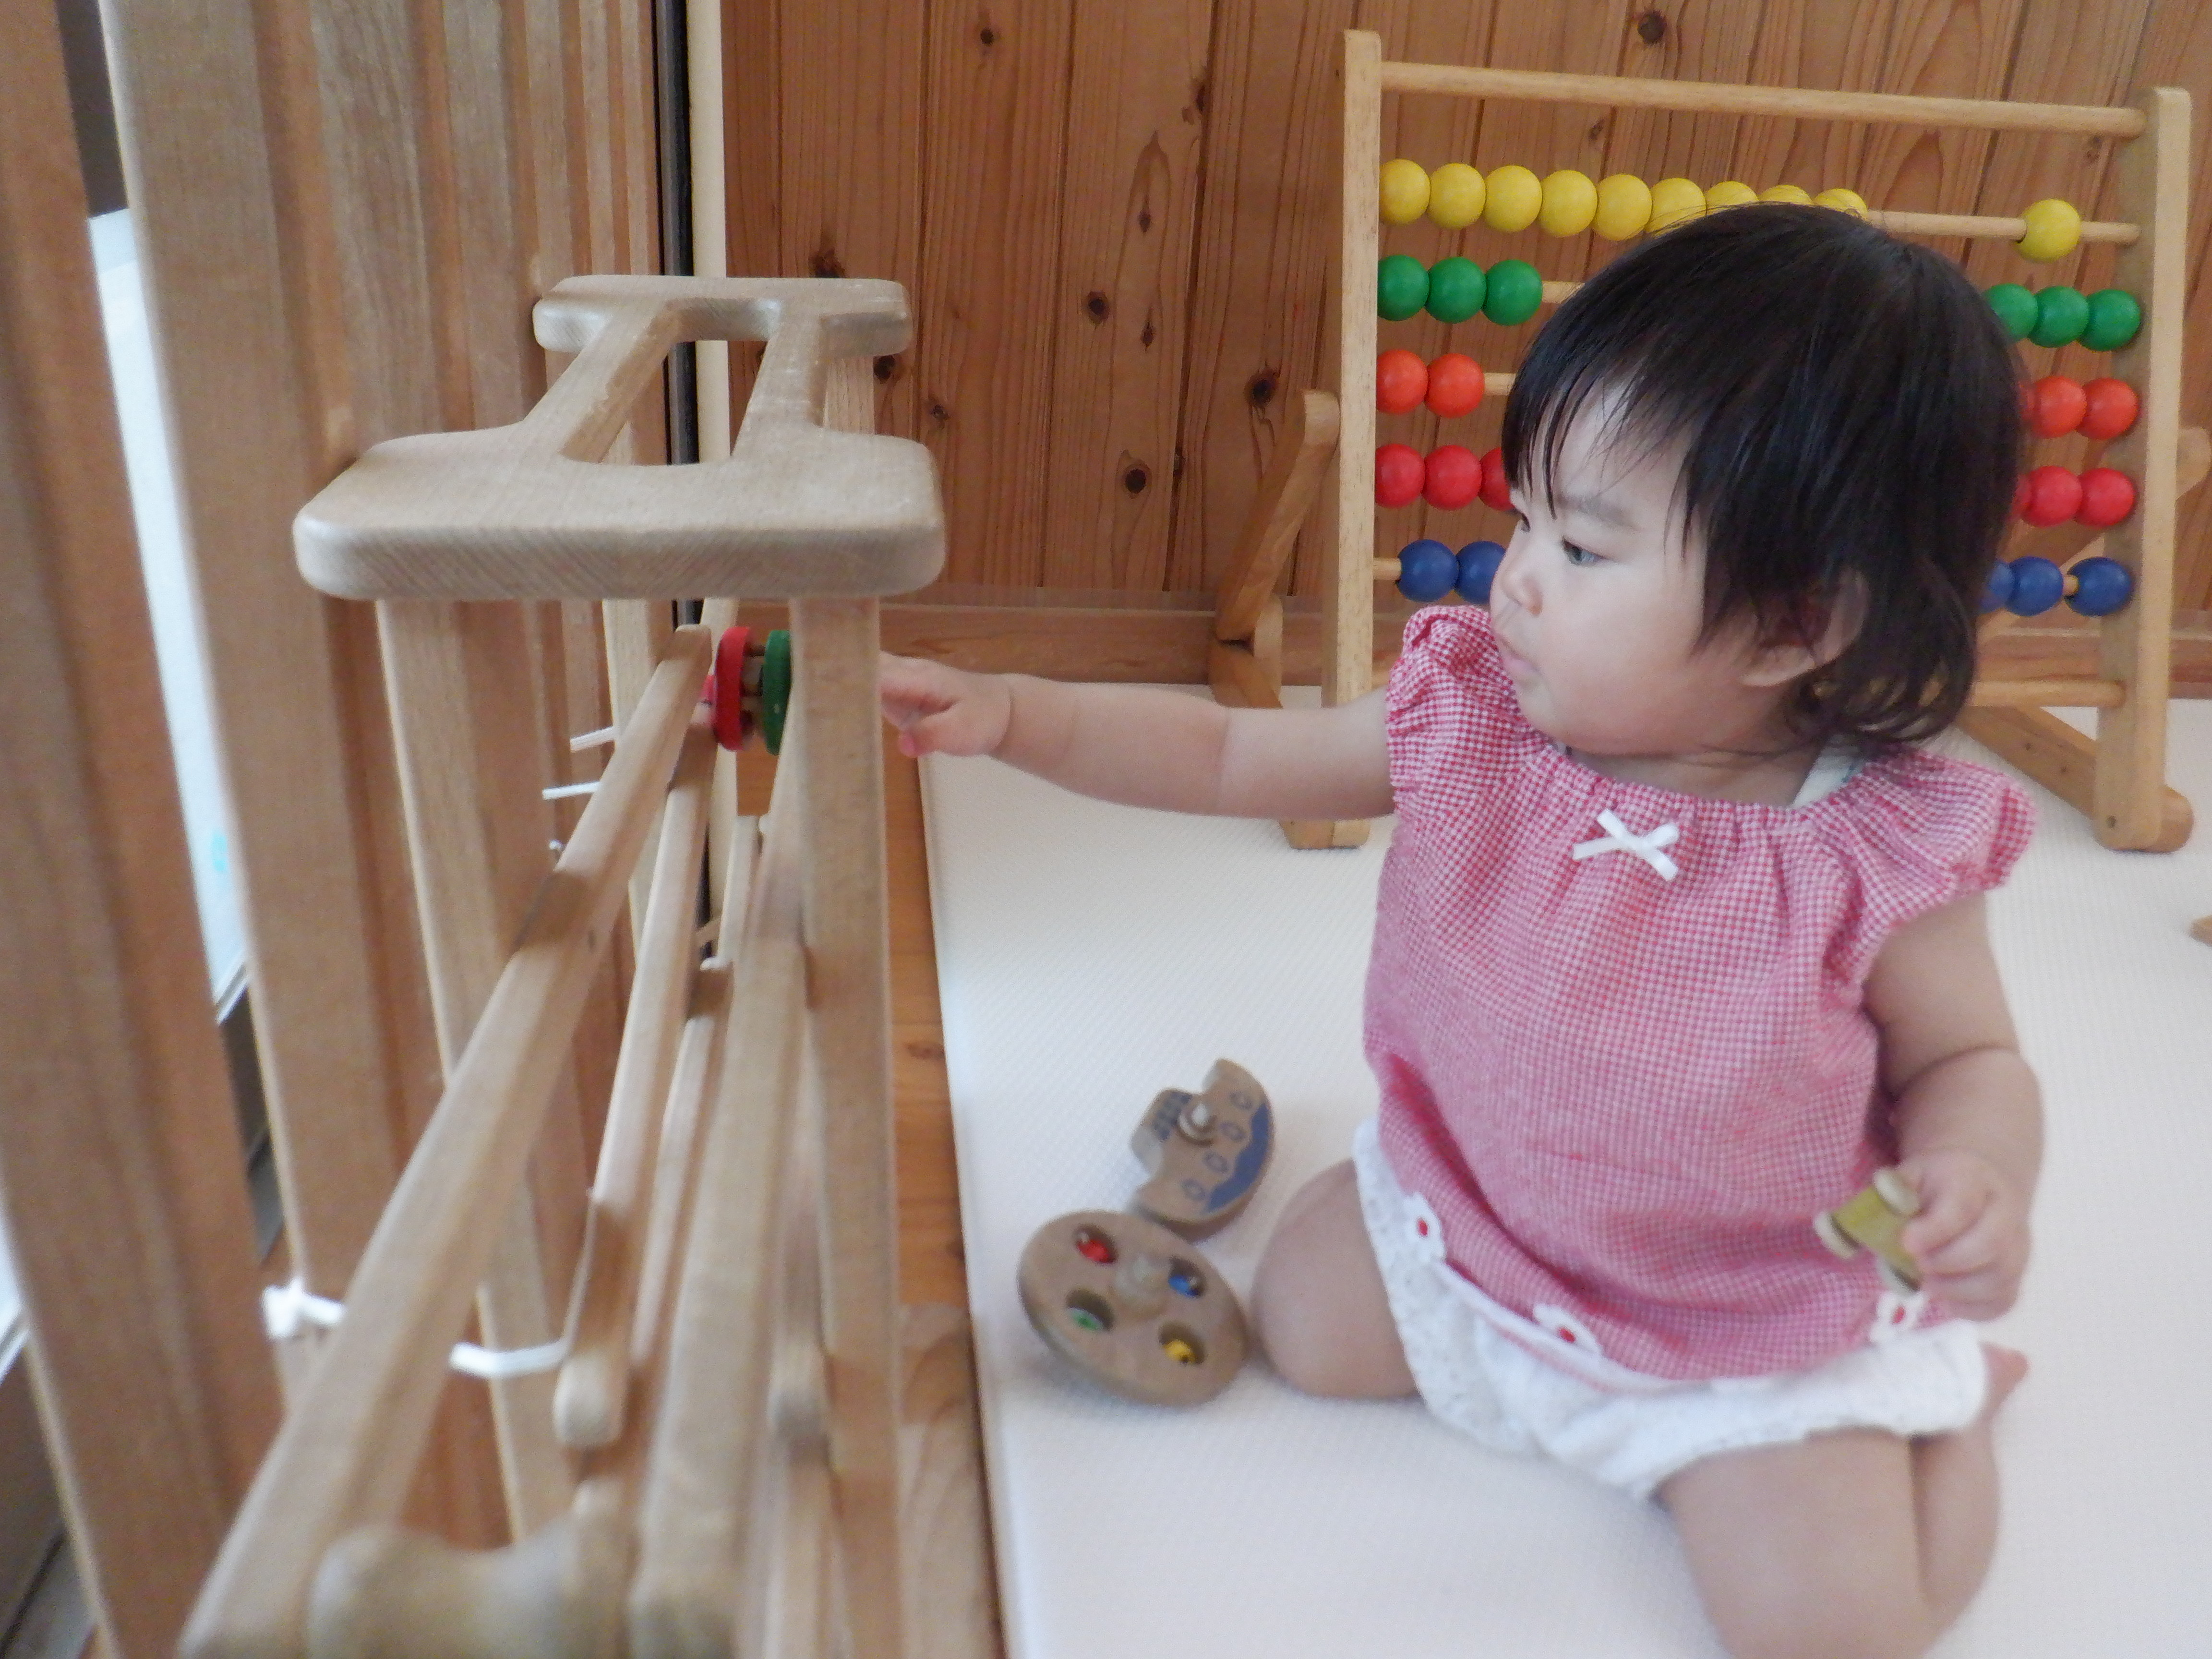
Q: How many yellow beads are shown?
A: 10